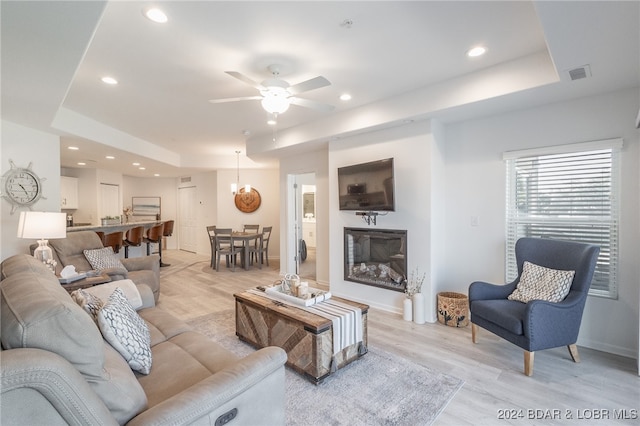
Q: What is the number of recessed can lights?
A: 11